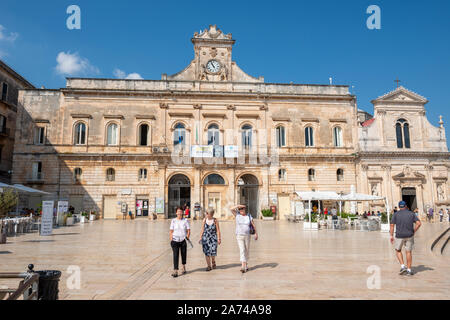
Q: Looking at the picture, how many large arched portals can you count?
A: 3